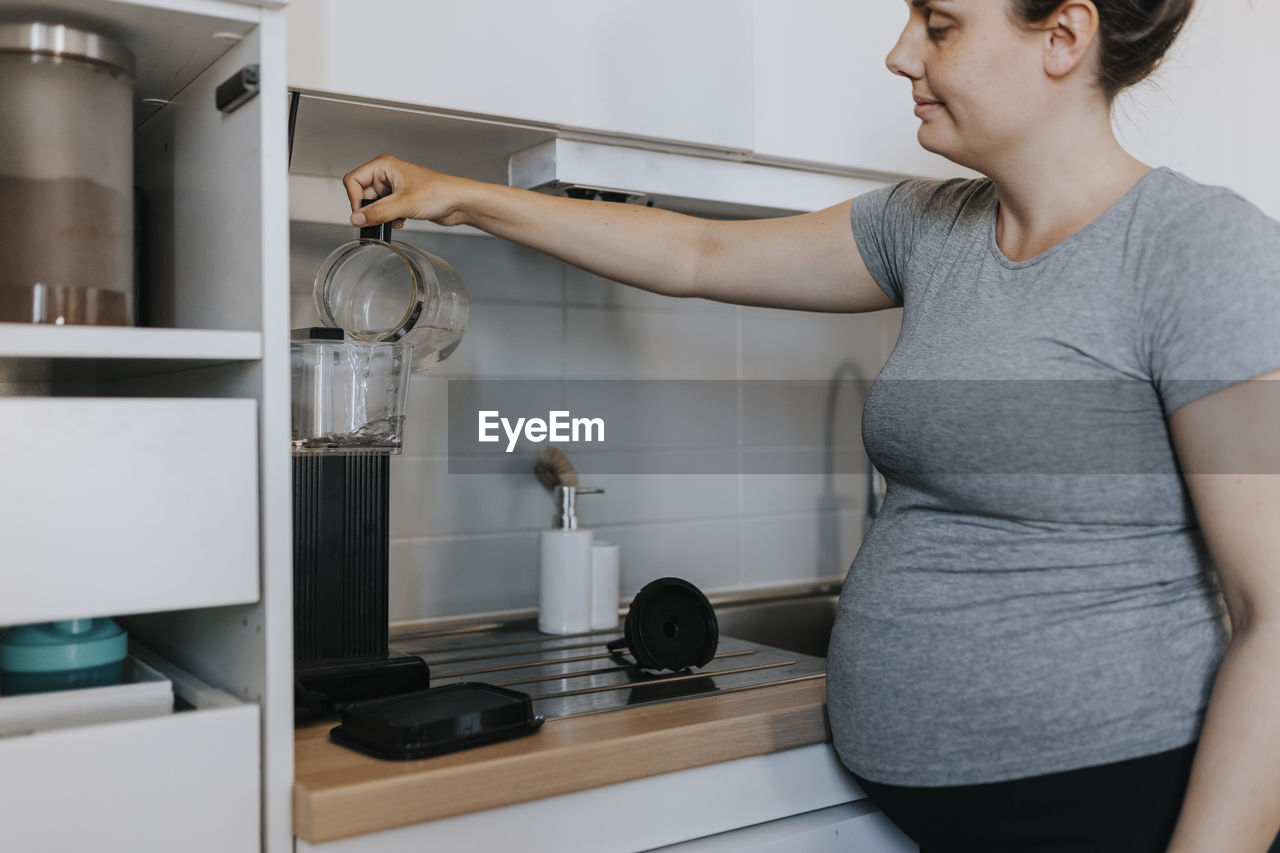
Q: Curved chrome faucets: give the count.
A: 1